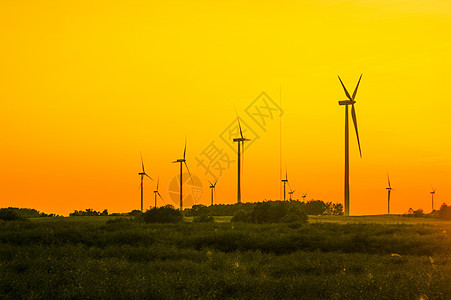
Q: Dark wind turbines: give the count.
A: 11